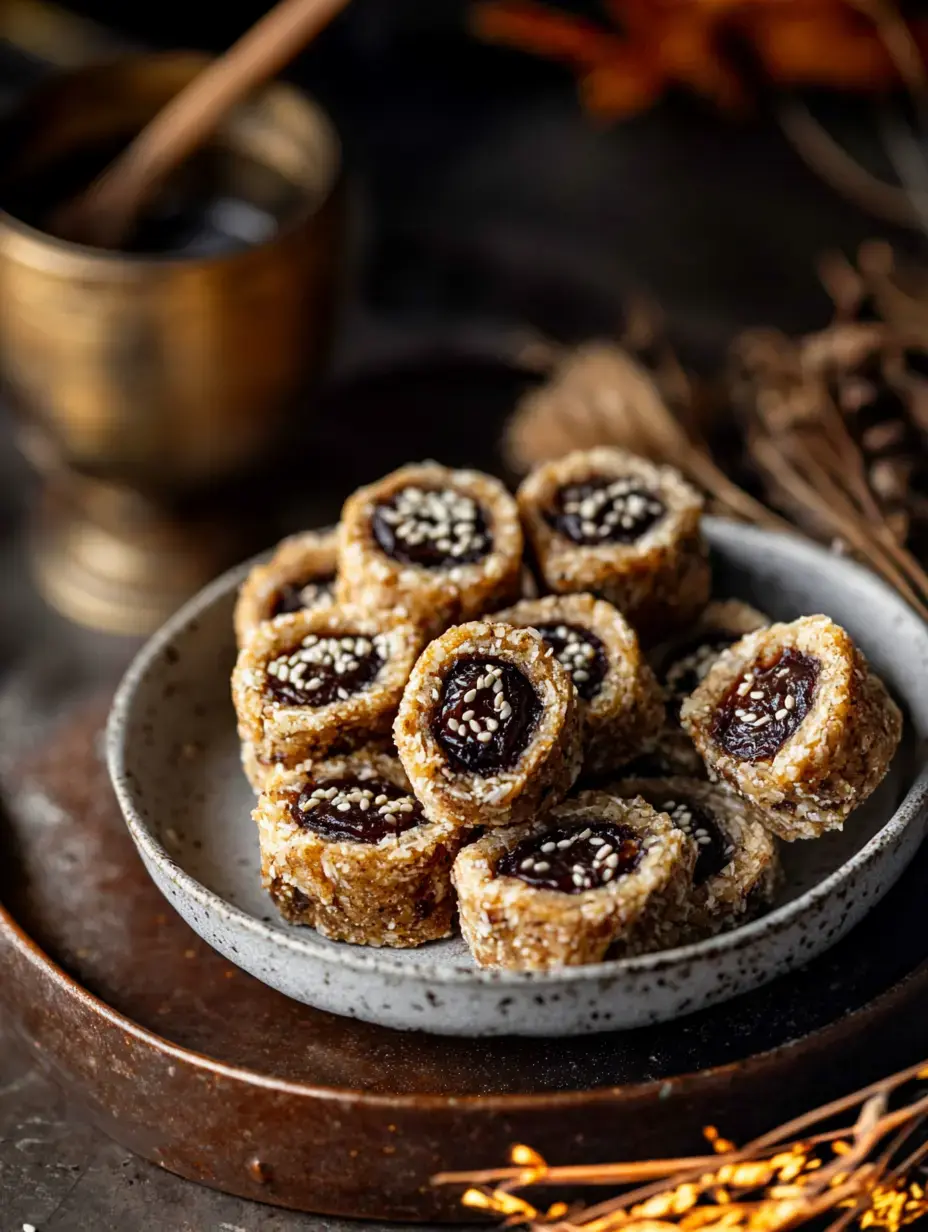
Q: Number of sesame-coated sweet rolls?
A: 11